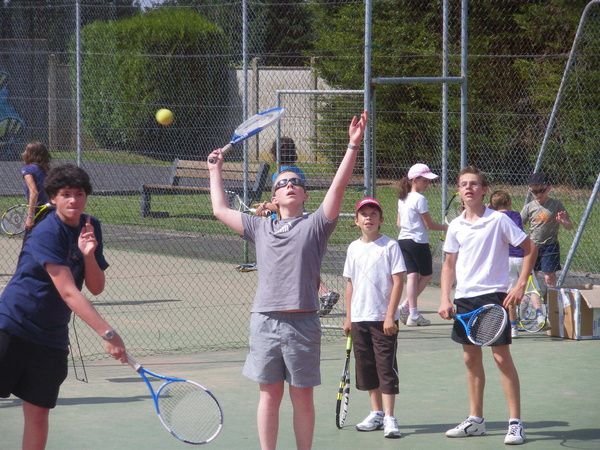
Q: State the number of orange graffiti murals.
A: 0